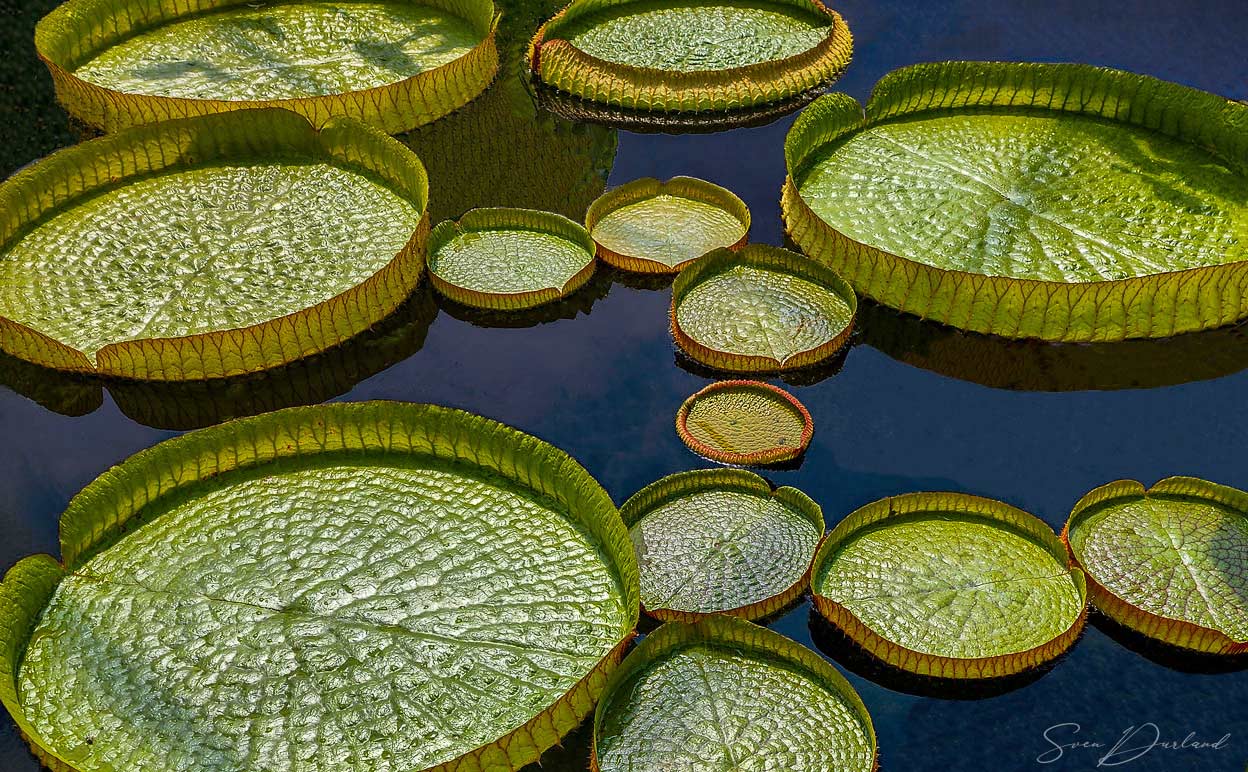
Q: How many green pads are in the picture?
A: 13